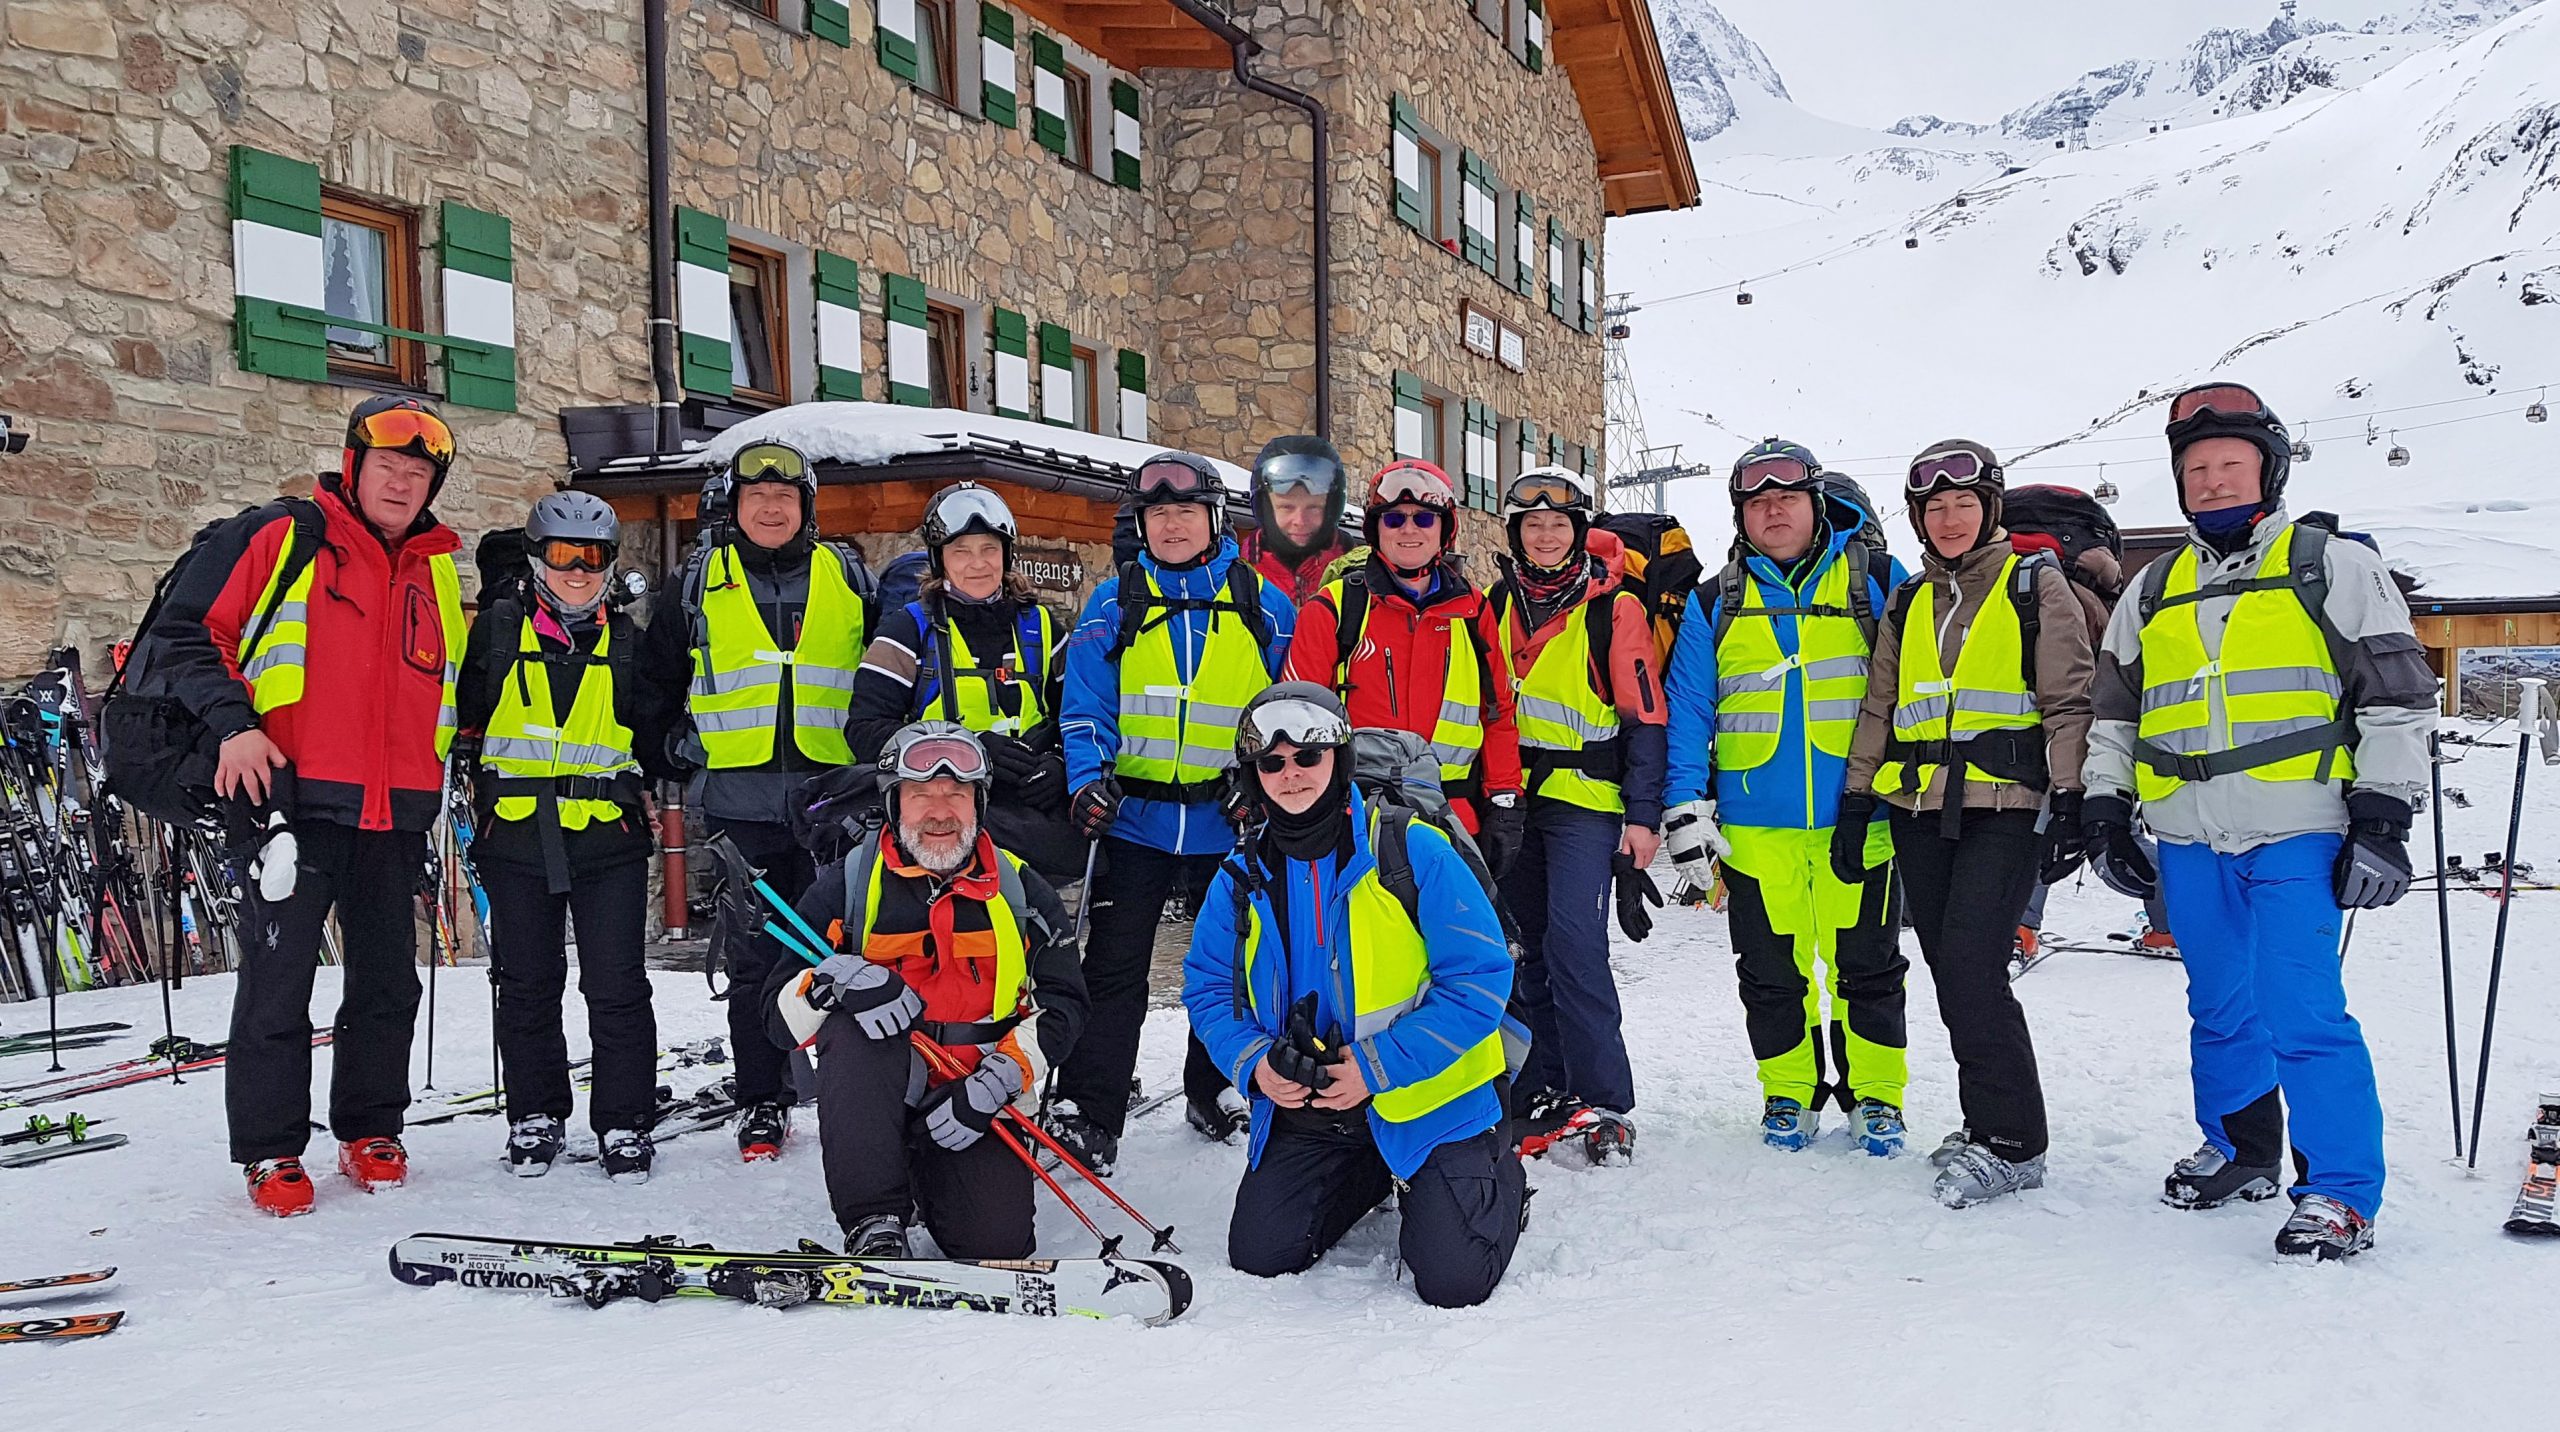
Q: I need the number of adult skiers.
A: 13